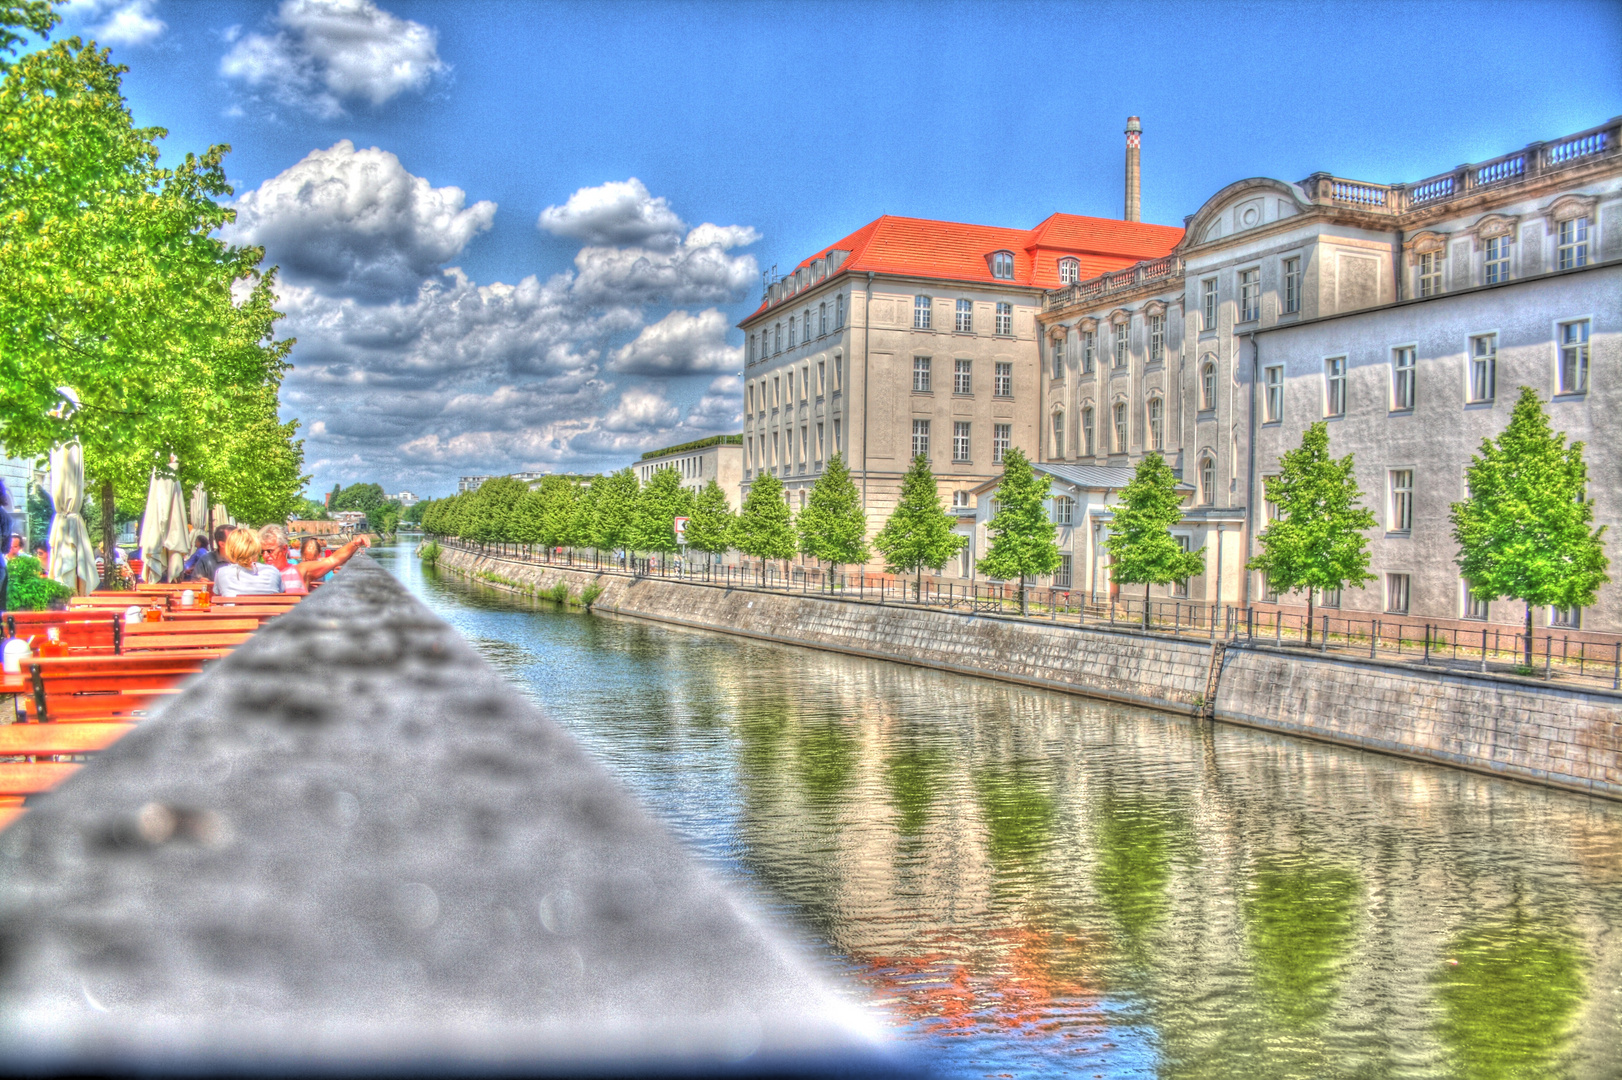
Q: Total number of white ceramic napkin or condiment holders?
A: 3